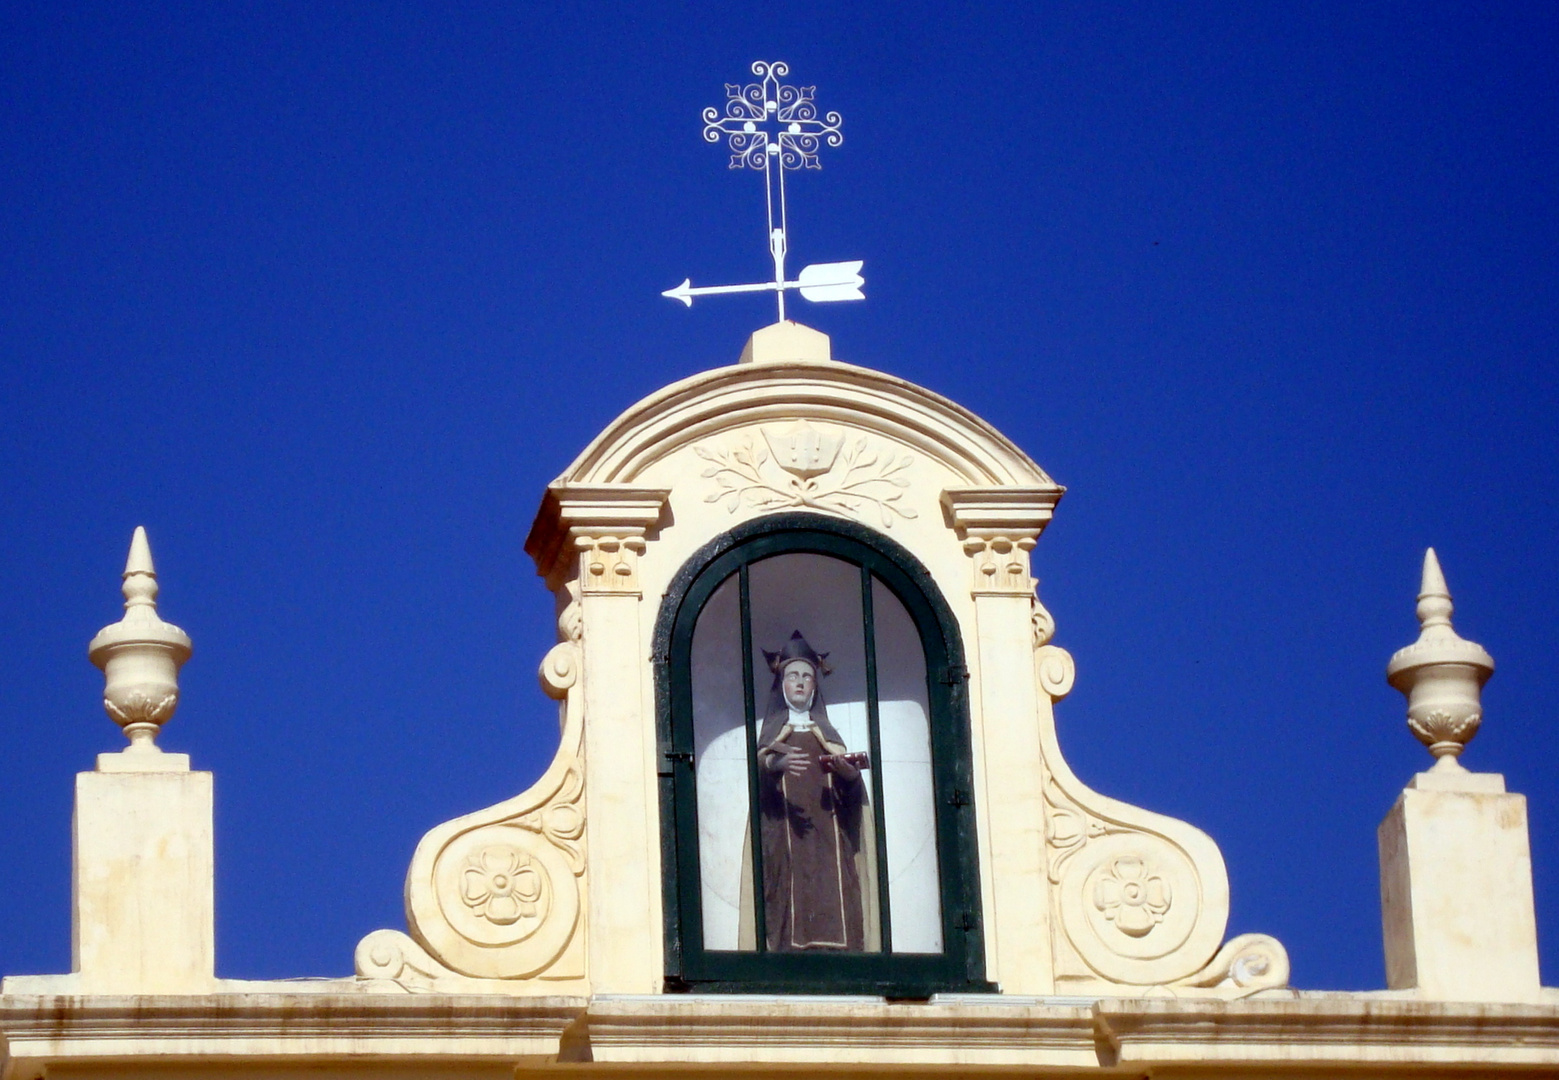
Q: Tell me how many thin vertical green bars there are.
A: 2